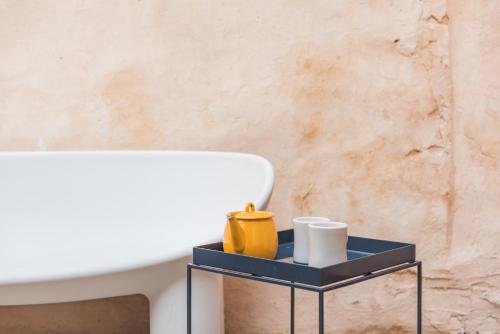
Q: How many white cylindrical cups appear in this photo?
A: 2